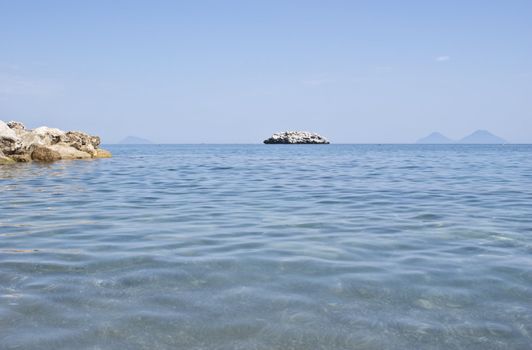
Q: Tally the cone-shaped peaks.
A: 2